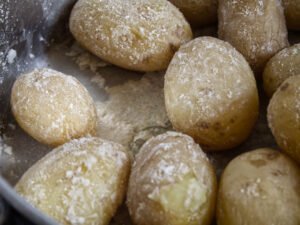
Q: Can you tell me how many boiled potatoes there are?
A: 11